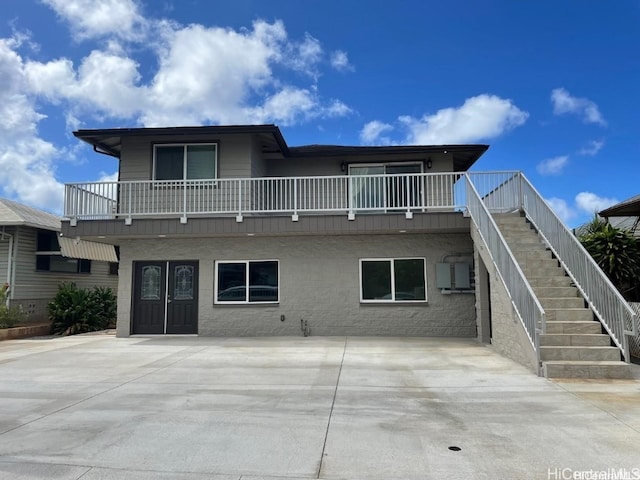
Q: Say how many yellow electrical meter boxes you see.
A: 0